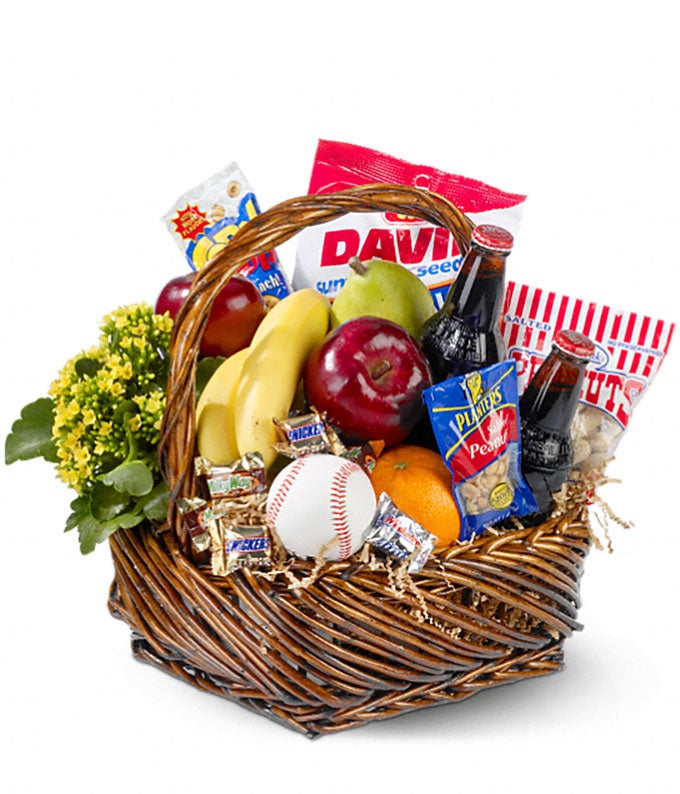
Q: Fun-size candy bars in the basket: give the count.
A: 6